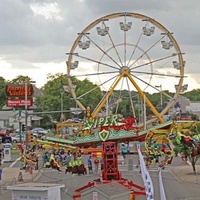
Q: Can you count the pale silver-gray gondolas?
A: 11